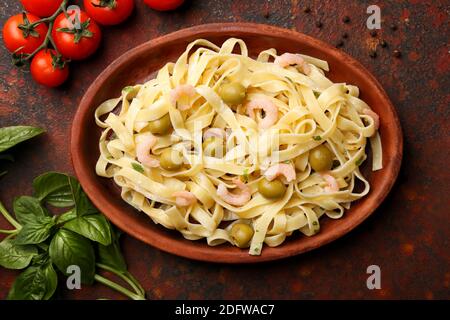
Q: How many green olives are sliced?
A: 0